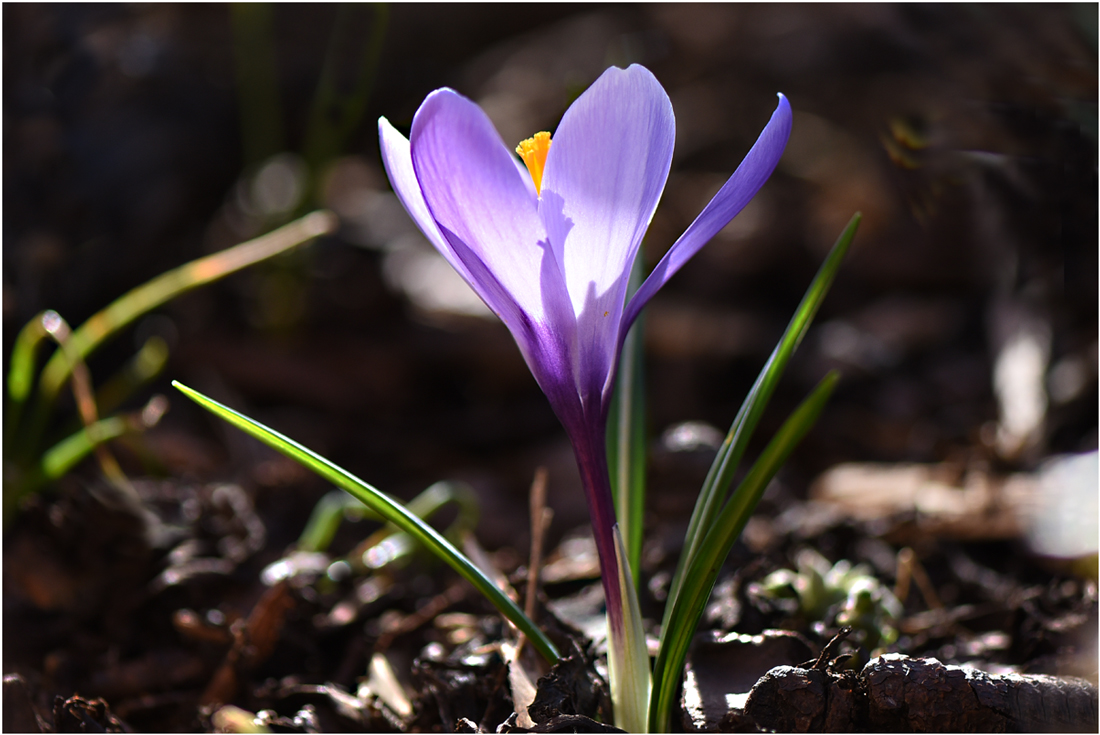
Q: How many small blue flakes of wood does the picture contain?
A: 0